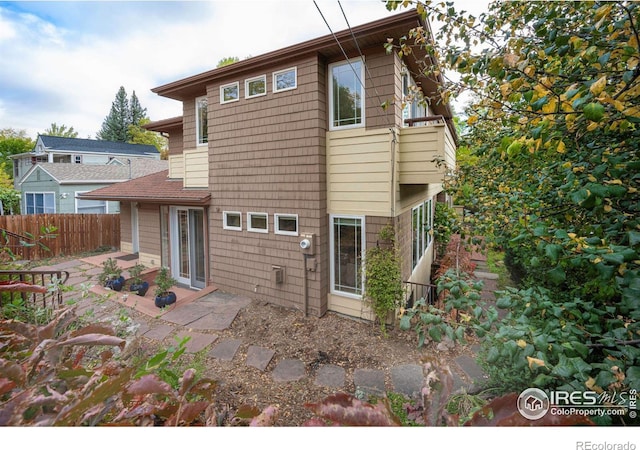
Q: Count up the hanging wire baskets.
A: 0